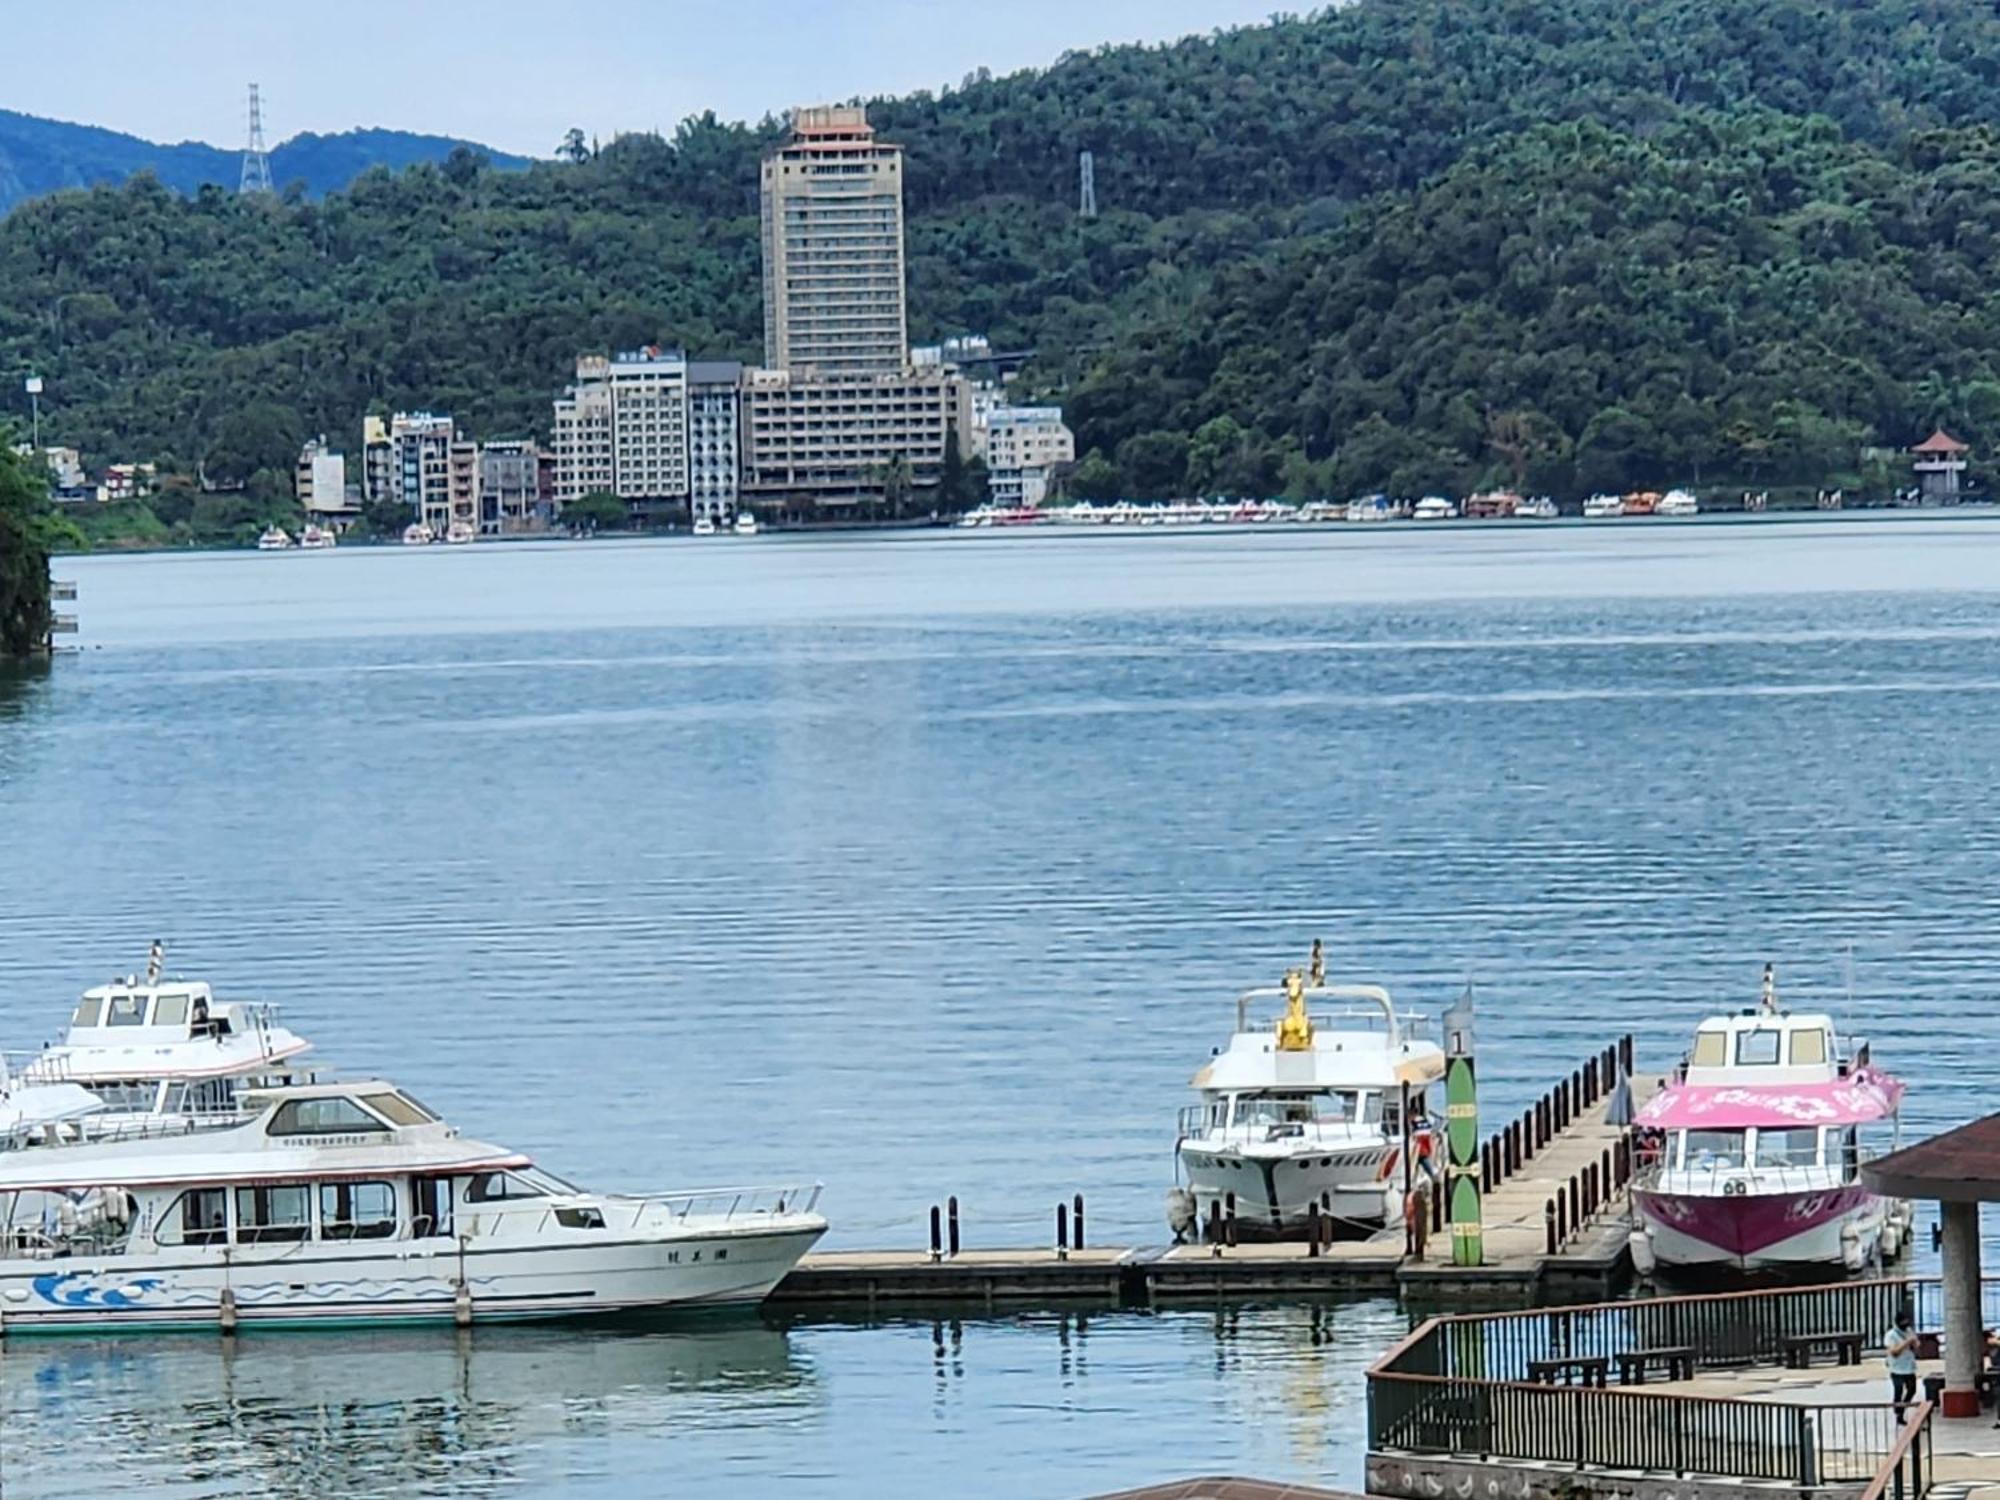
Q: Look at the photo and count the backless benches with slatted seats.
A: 3